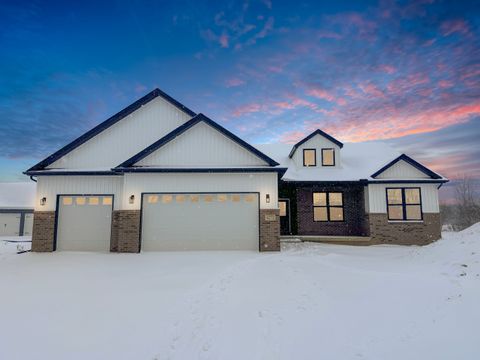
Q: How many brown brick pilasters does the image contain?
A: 3